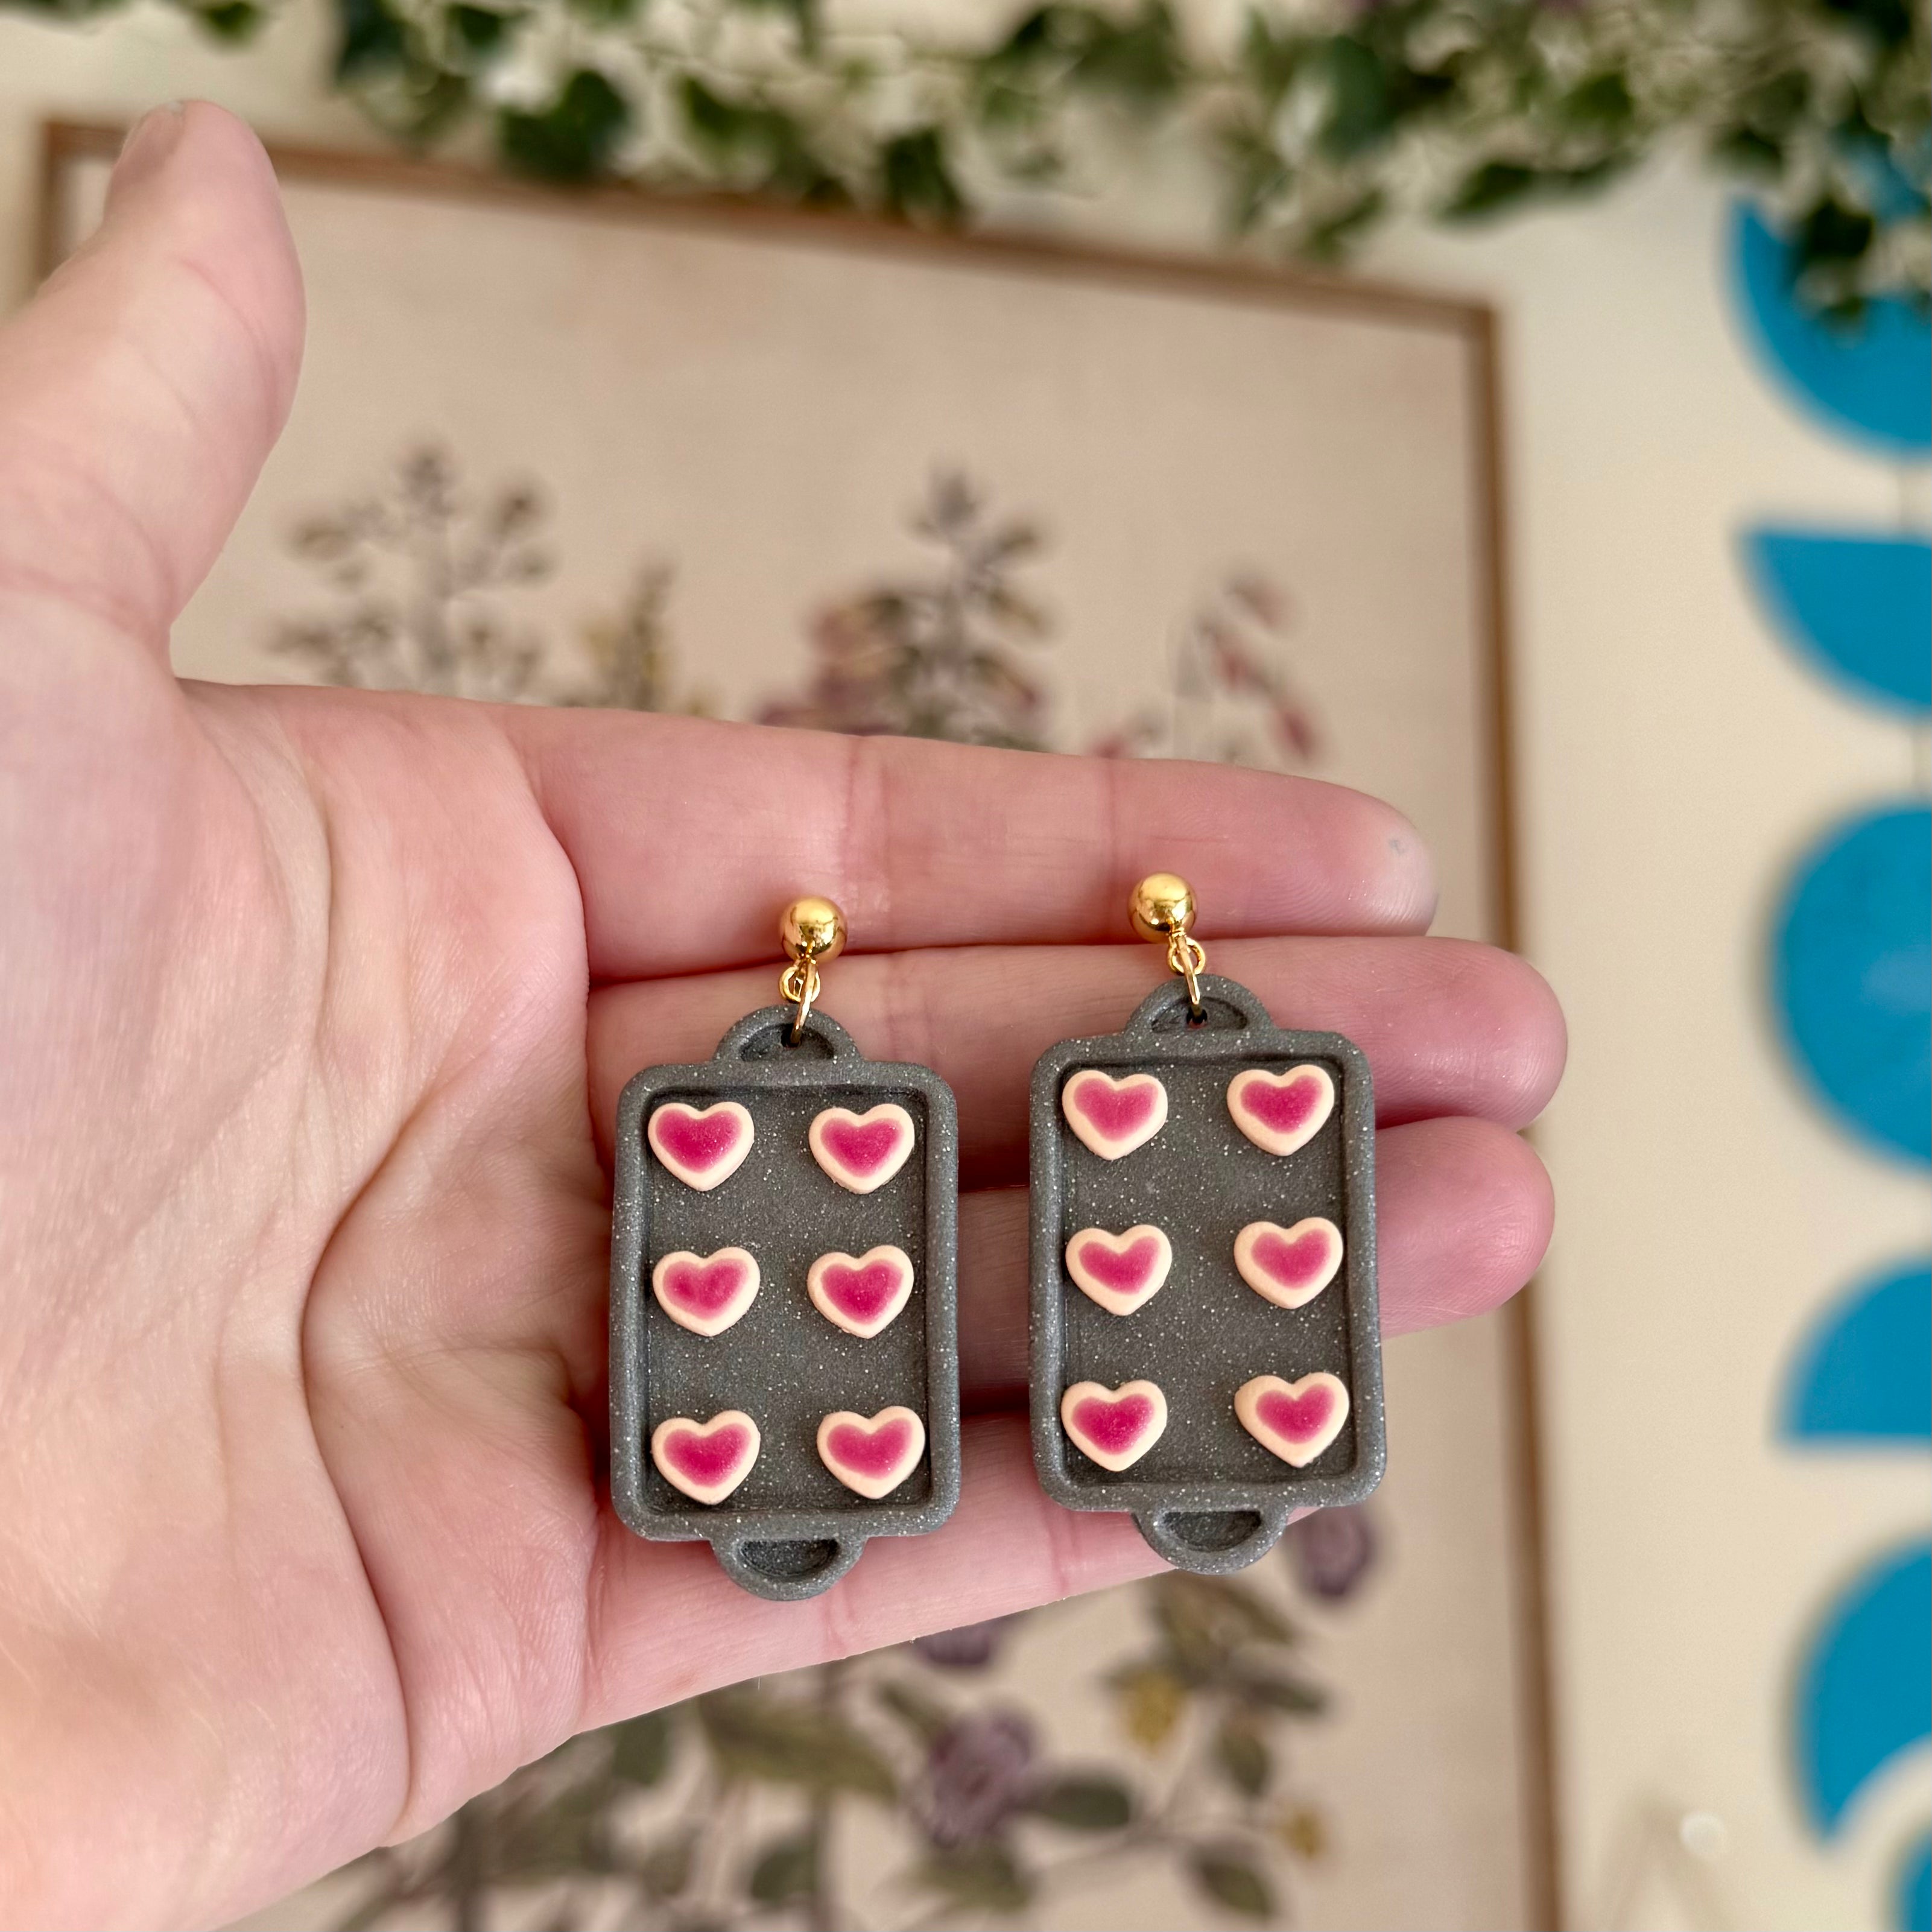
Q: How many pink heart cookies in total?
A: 12